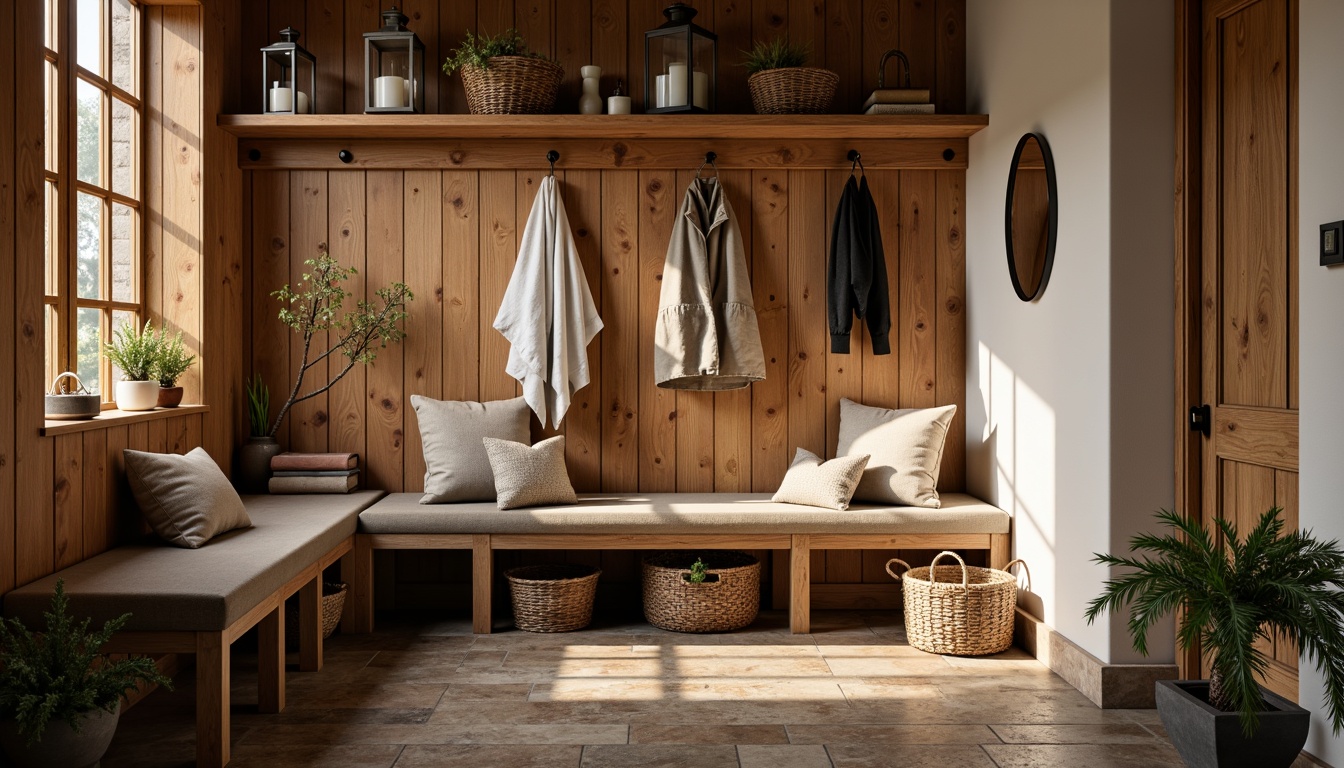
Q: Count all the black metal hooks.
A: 6